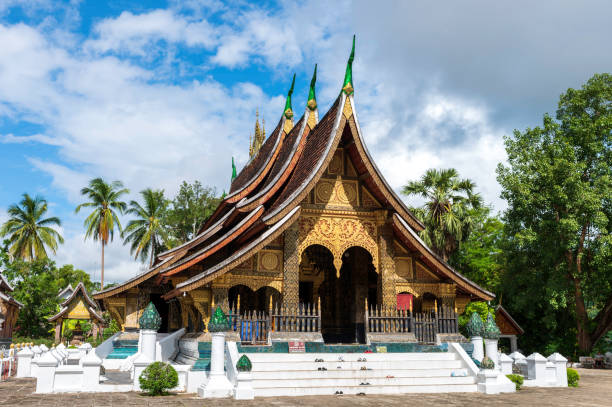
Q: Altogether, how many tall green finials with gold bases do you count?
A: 3